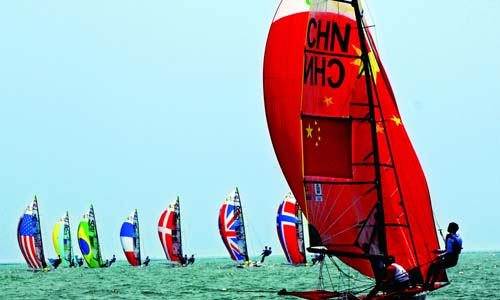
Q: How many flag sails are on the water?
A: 8